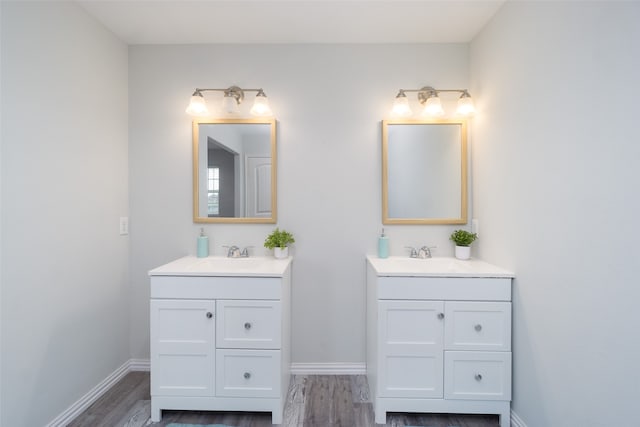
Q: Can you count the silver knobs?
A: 6